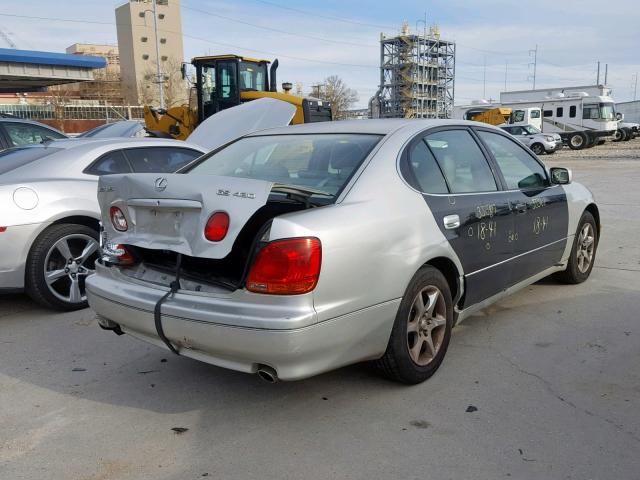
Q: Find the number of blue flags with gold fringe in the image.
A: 0